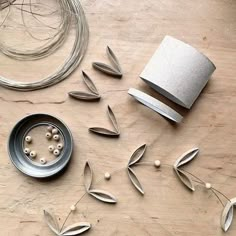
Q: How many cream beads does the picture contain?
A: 15